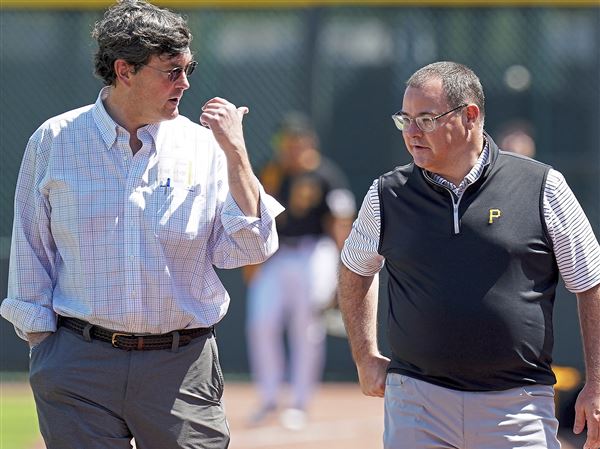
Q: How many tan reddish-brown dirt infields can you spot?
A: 1